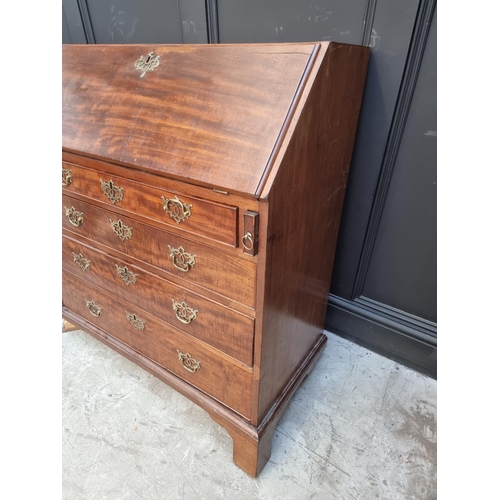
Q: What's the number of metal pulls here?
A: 9